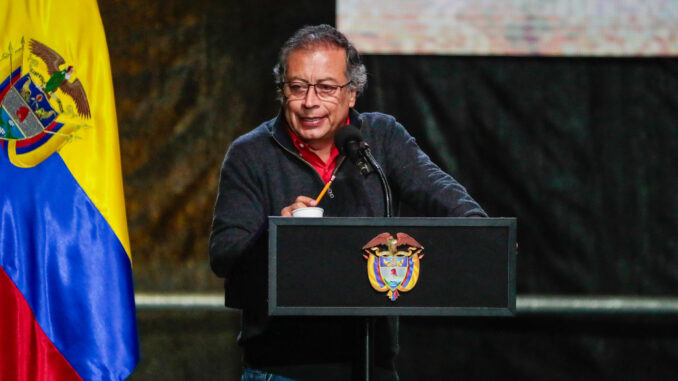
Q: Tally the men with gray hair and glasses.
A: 1